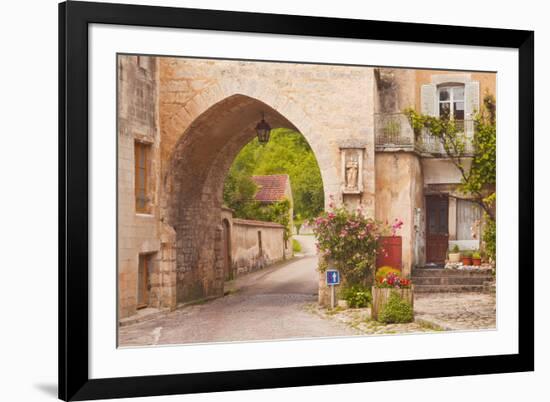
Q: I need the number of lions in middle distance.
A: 0